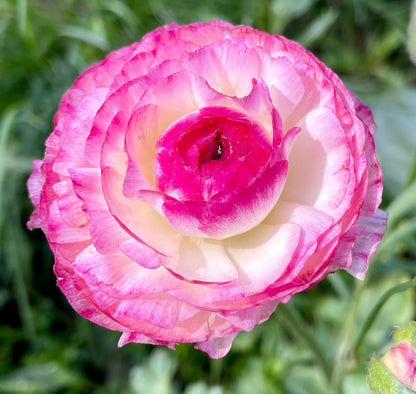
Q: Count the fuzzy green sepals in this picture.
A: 2